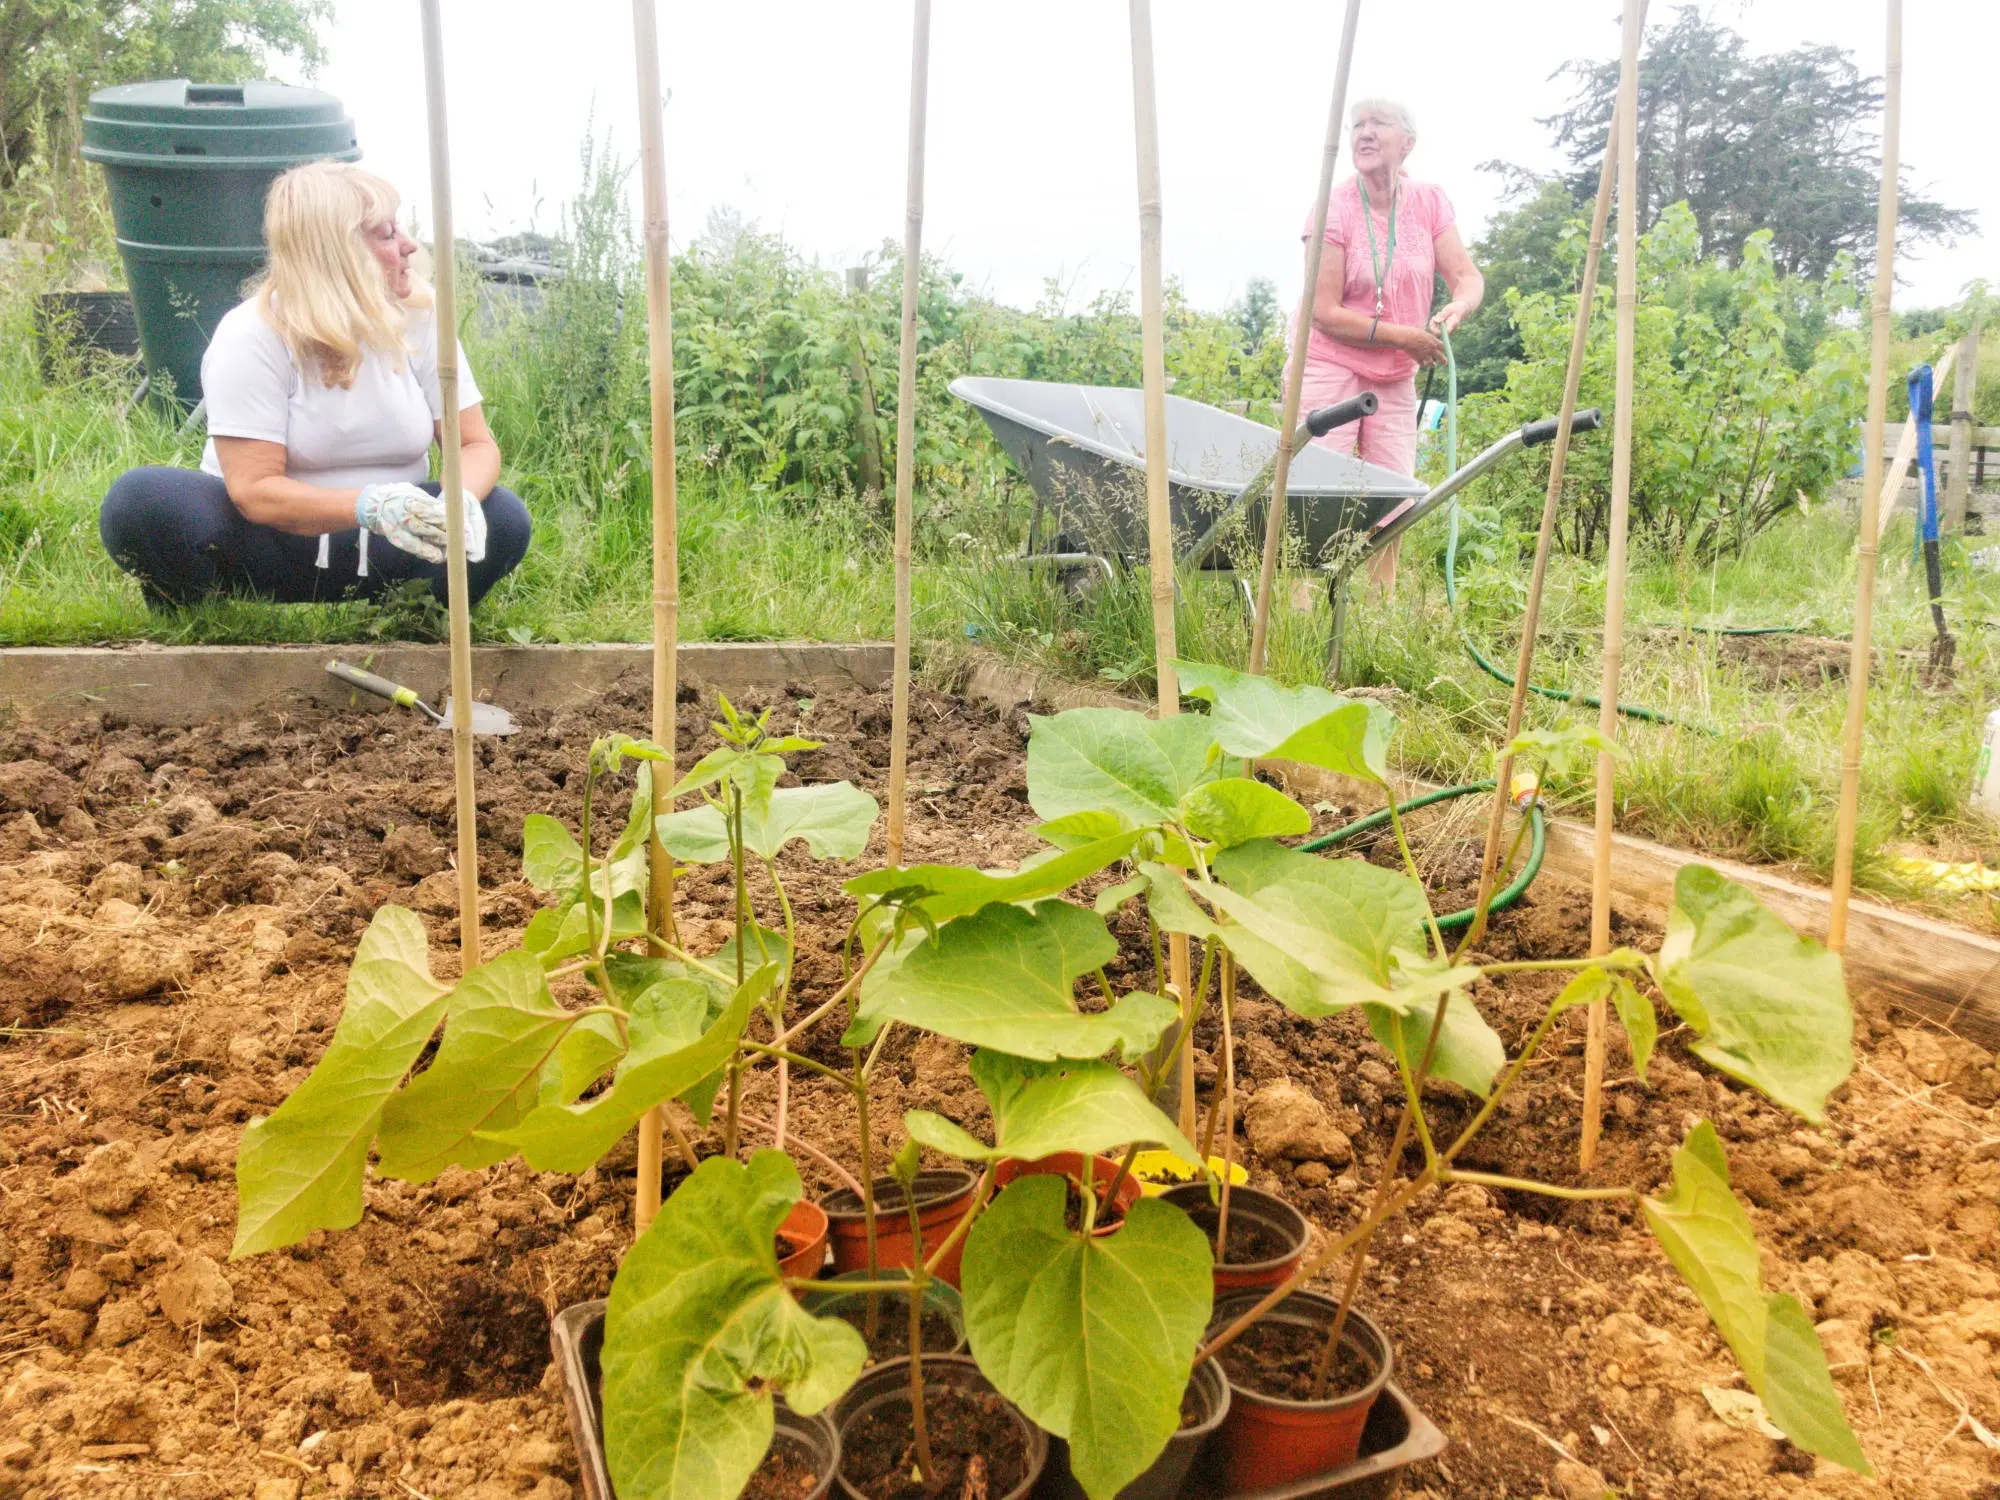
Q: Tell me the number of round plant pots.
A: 10